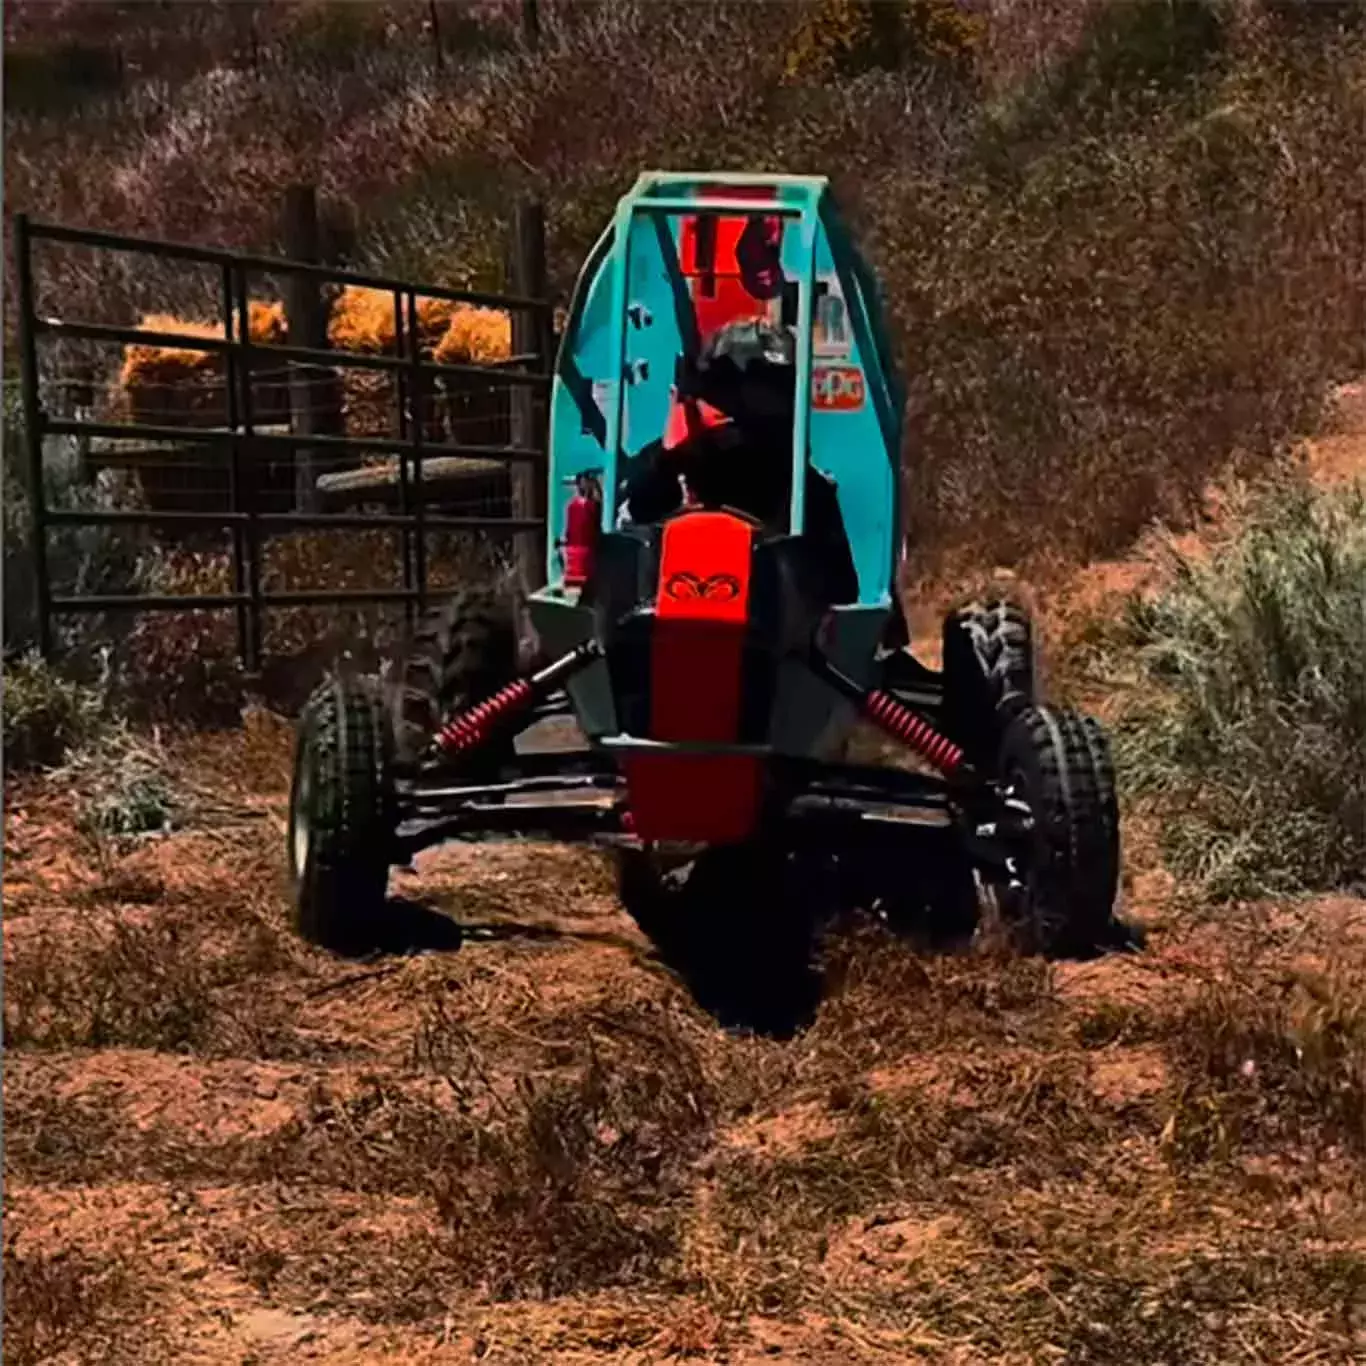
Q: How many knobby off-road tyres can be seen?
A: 4